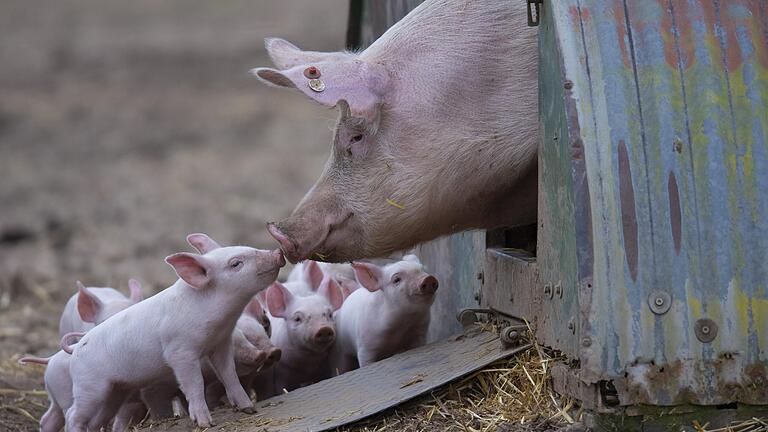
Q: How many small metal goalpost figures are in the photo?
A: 0